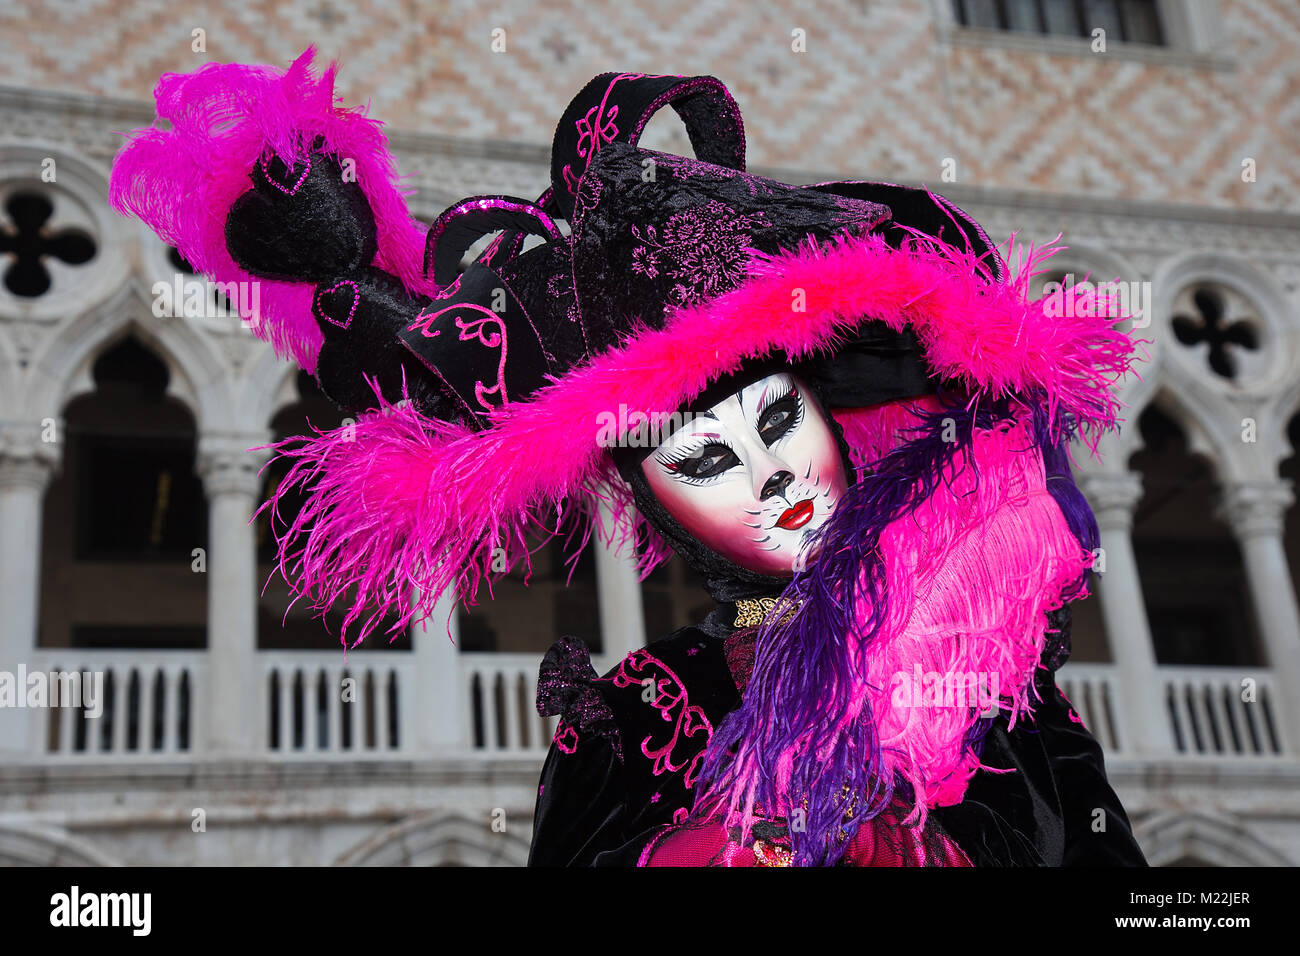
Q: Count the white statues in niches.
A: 0